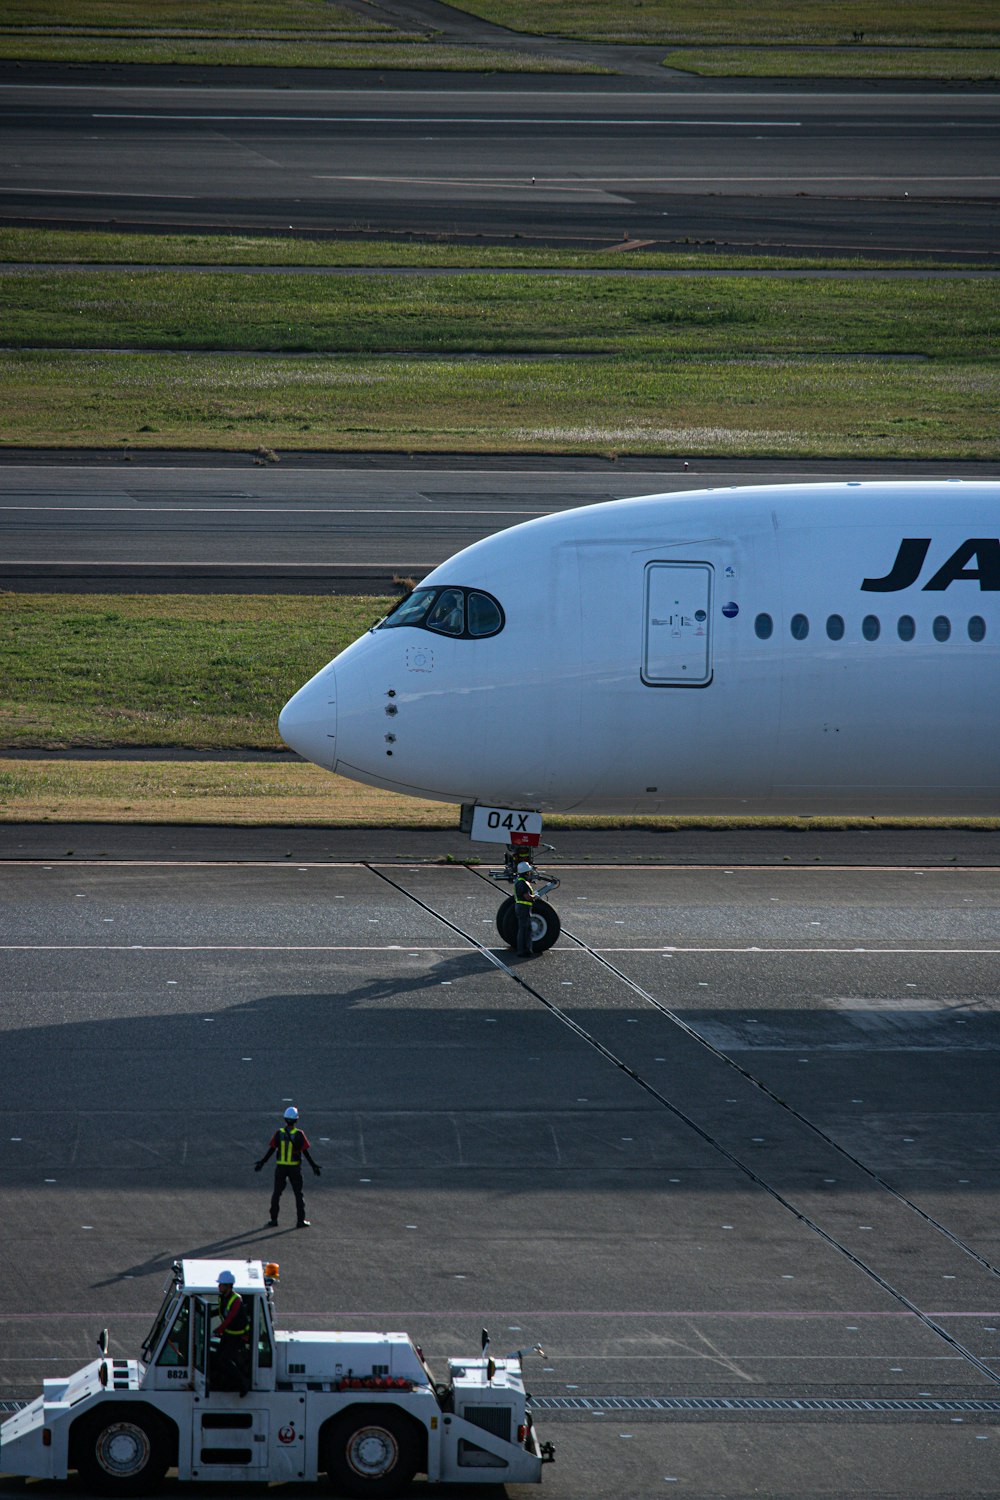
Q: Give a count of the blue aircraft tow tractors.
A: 0